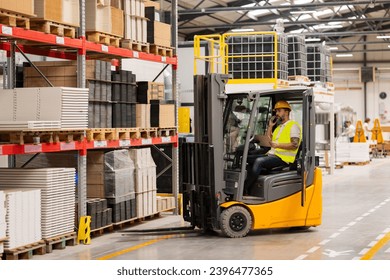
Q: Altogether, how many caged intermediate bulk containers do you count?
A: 3